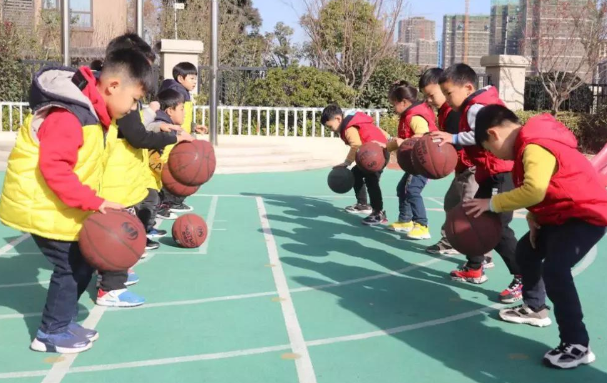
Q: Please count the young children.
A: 10